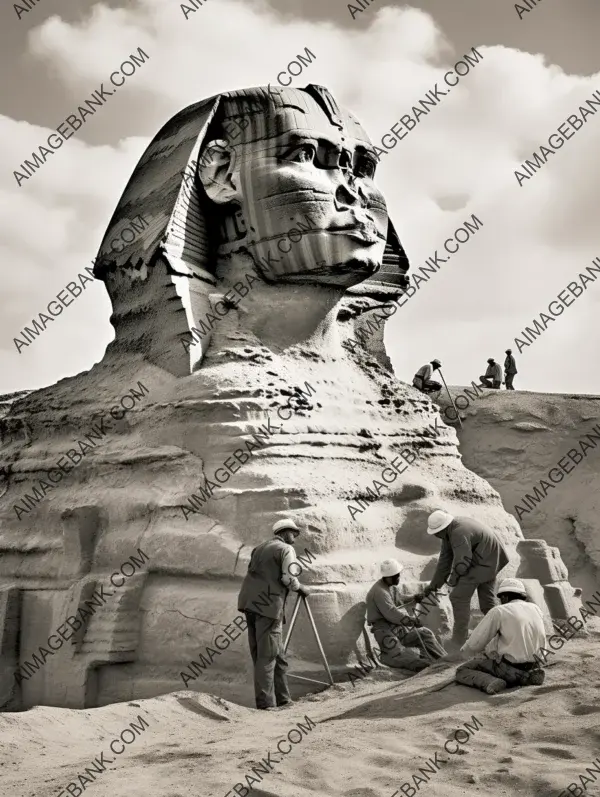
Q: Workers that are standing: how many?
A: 3